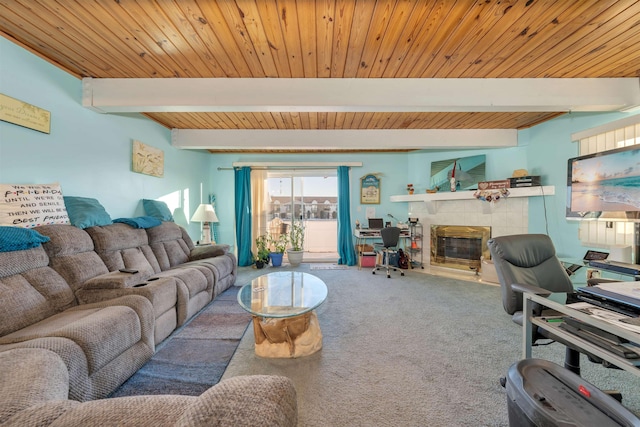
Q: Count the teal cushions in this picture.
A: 2